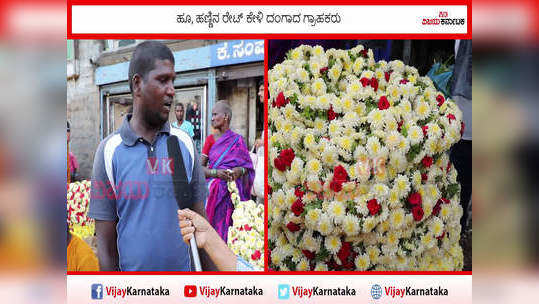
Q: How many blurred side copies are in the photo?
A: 2